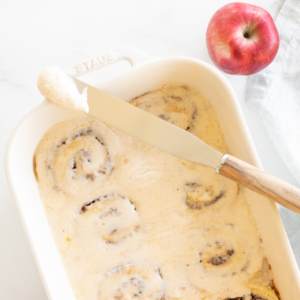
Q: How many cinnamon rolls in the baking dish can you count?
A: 7